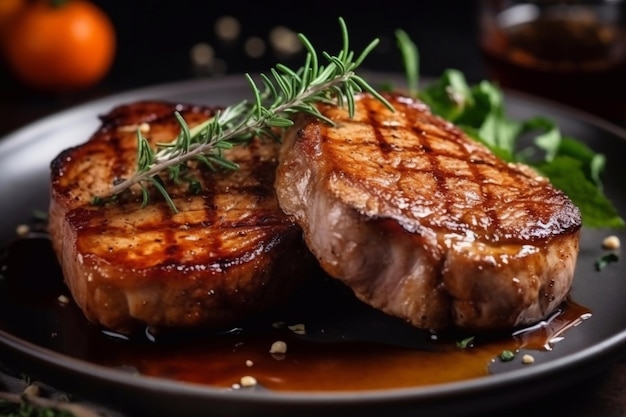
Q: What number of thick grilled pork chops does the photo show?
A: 2